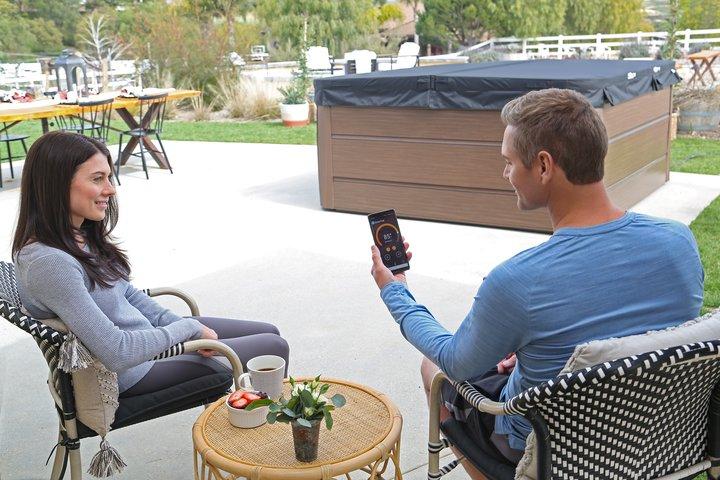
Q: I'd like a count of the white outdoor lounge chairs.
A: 3